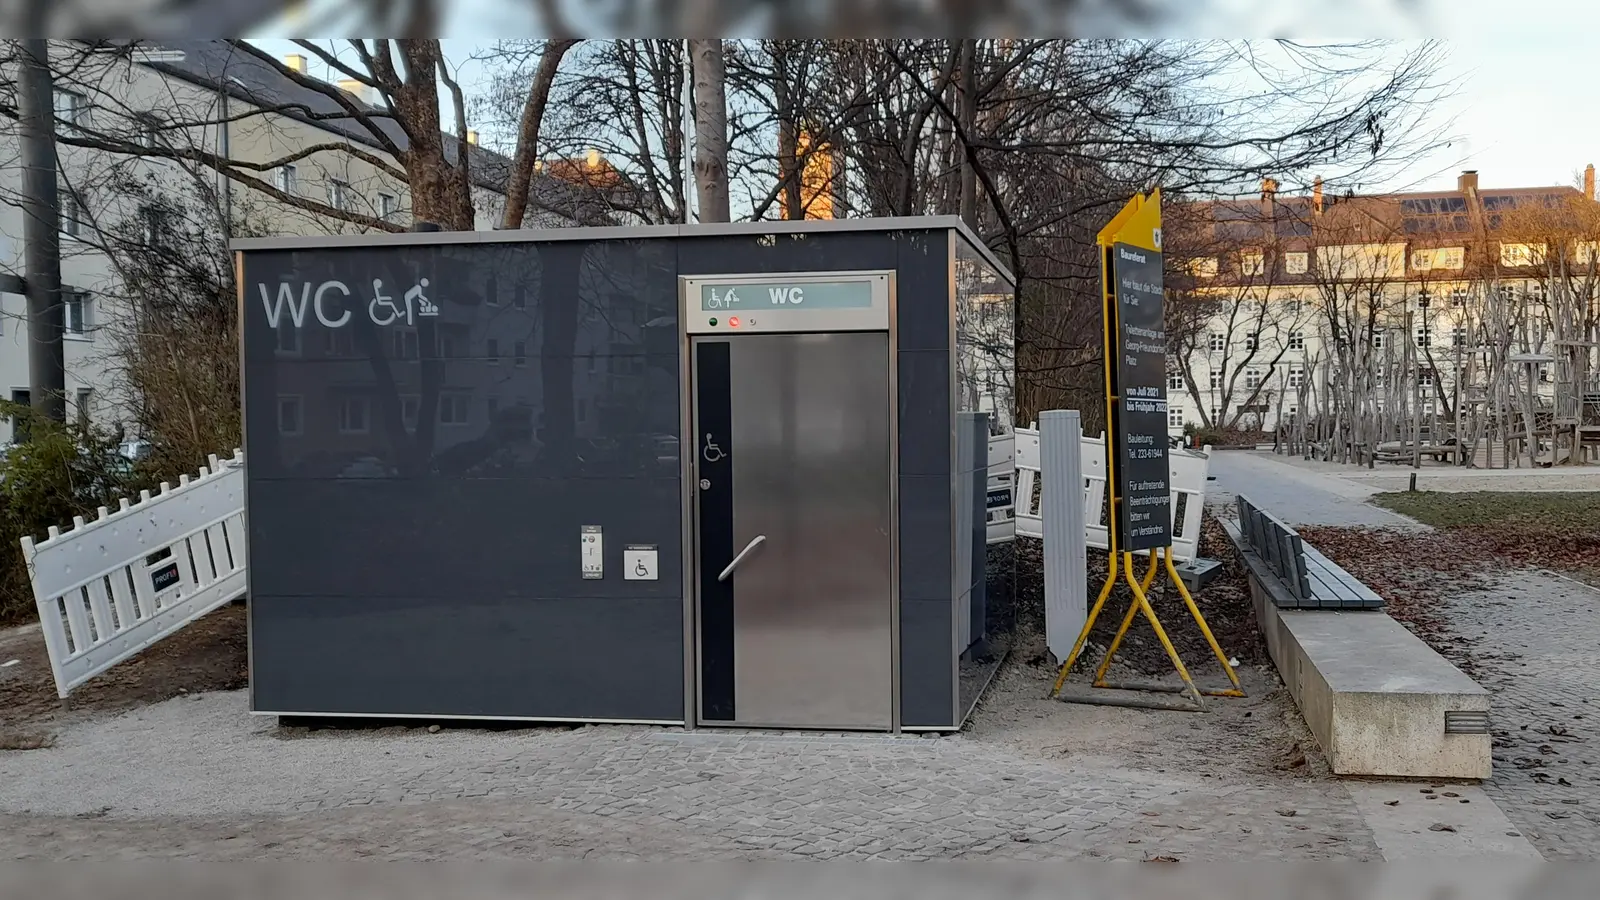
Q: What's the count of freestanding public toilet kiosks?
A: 1